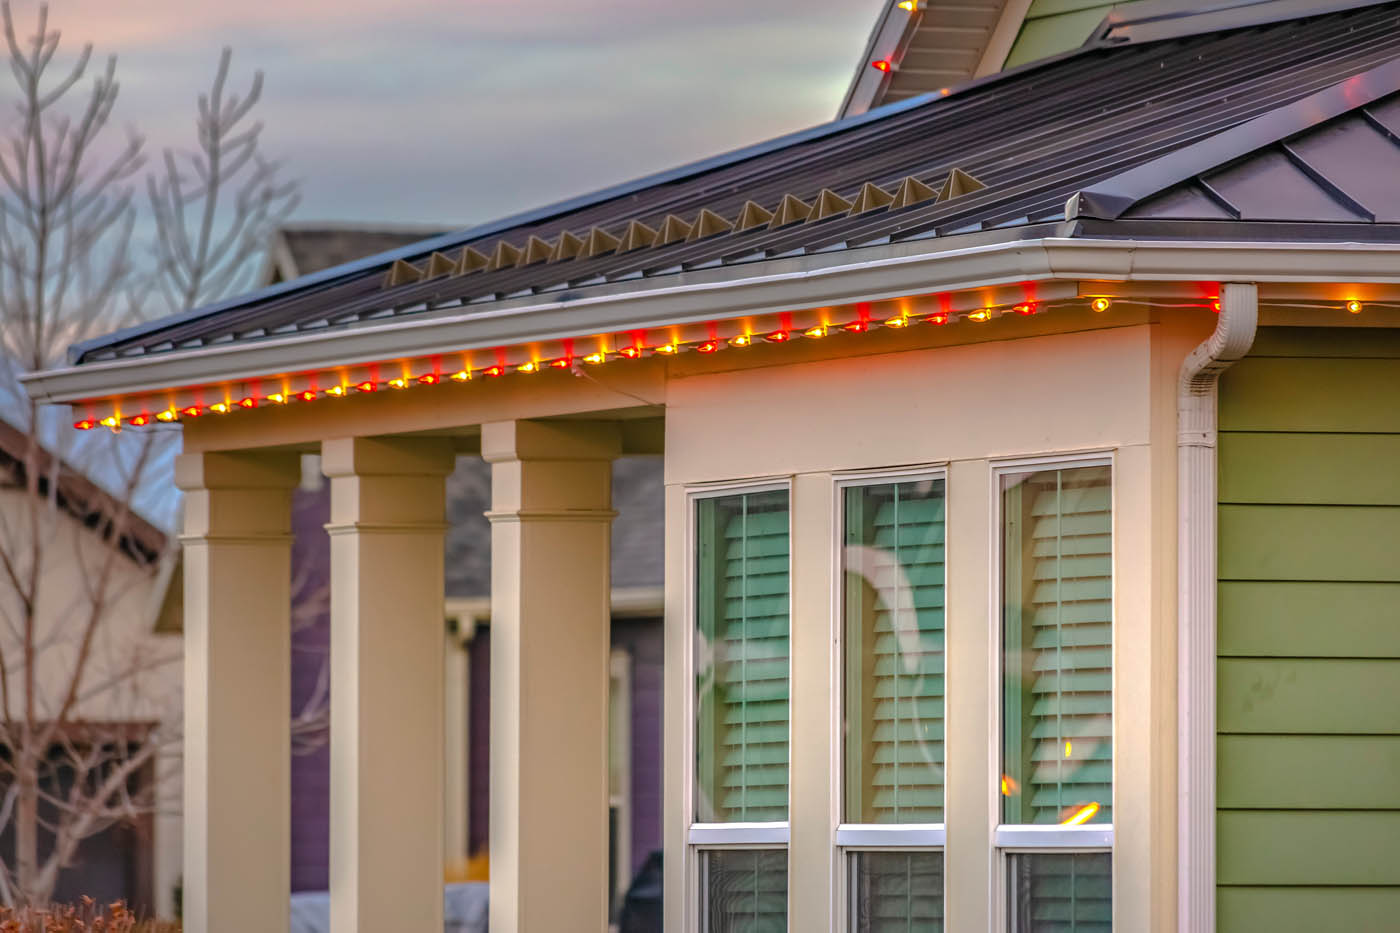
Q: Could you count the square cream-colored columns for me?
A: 3